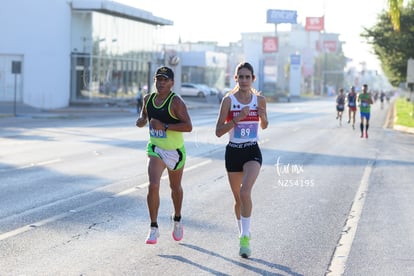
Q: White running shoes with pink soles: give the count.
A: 2